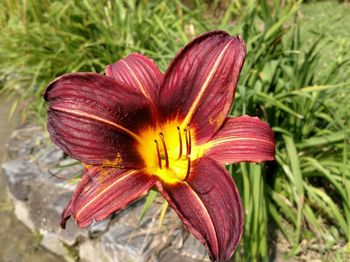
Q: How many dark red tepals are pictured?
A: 6